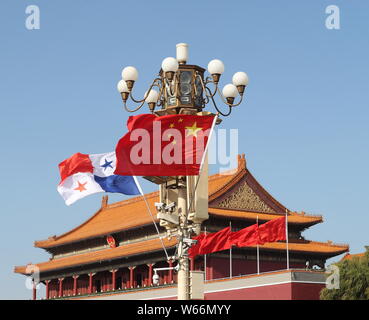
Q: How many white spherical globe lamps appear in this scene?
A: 7